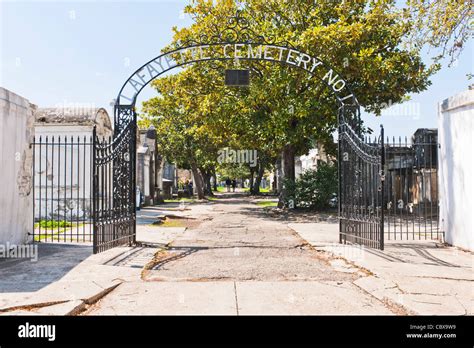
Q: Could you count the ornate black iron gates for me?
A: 2